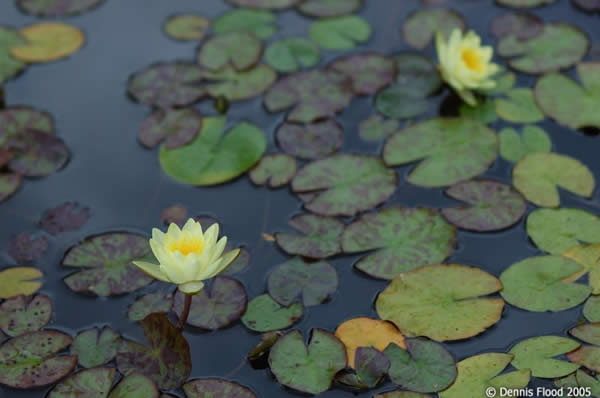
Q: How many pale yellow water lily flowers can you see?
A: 2